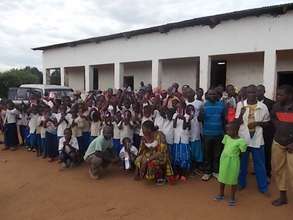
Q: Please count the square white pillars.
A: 7